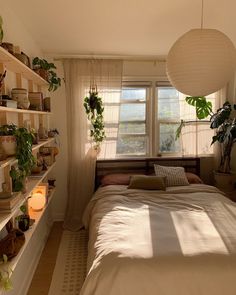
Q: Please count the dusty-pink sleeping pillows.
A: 2